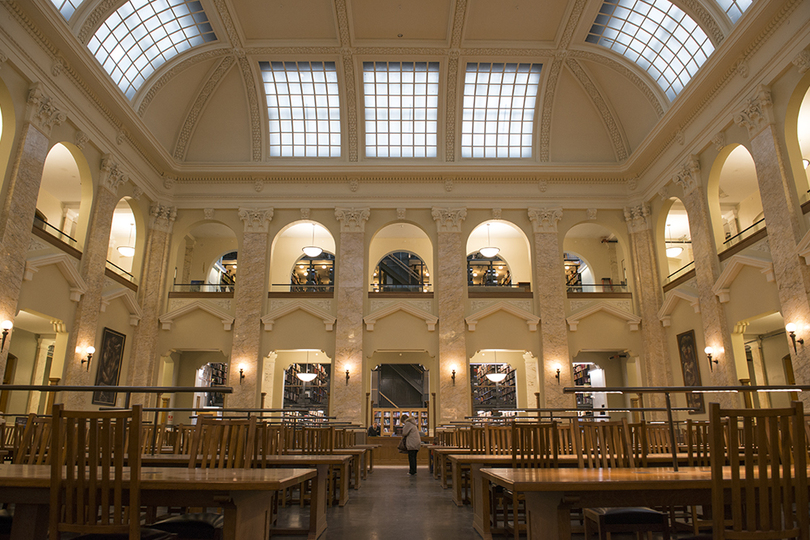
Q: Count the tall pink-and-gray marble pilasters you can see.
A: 10